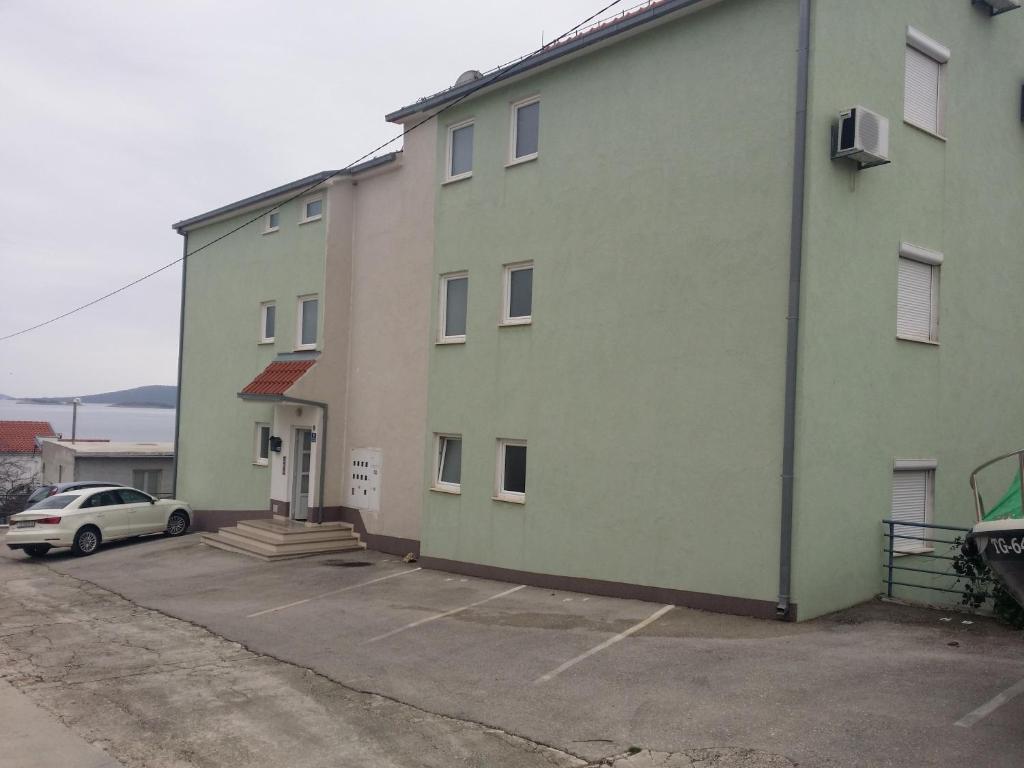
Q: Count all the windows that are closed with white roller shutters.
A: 3